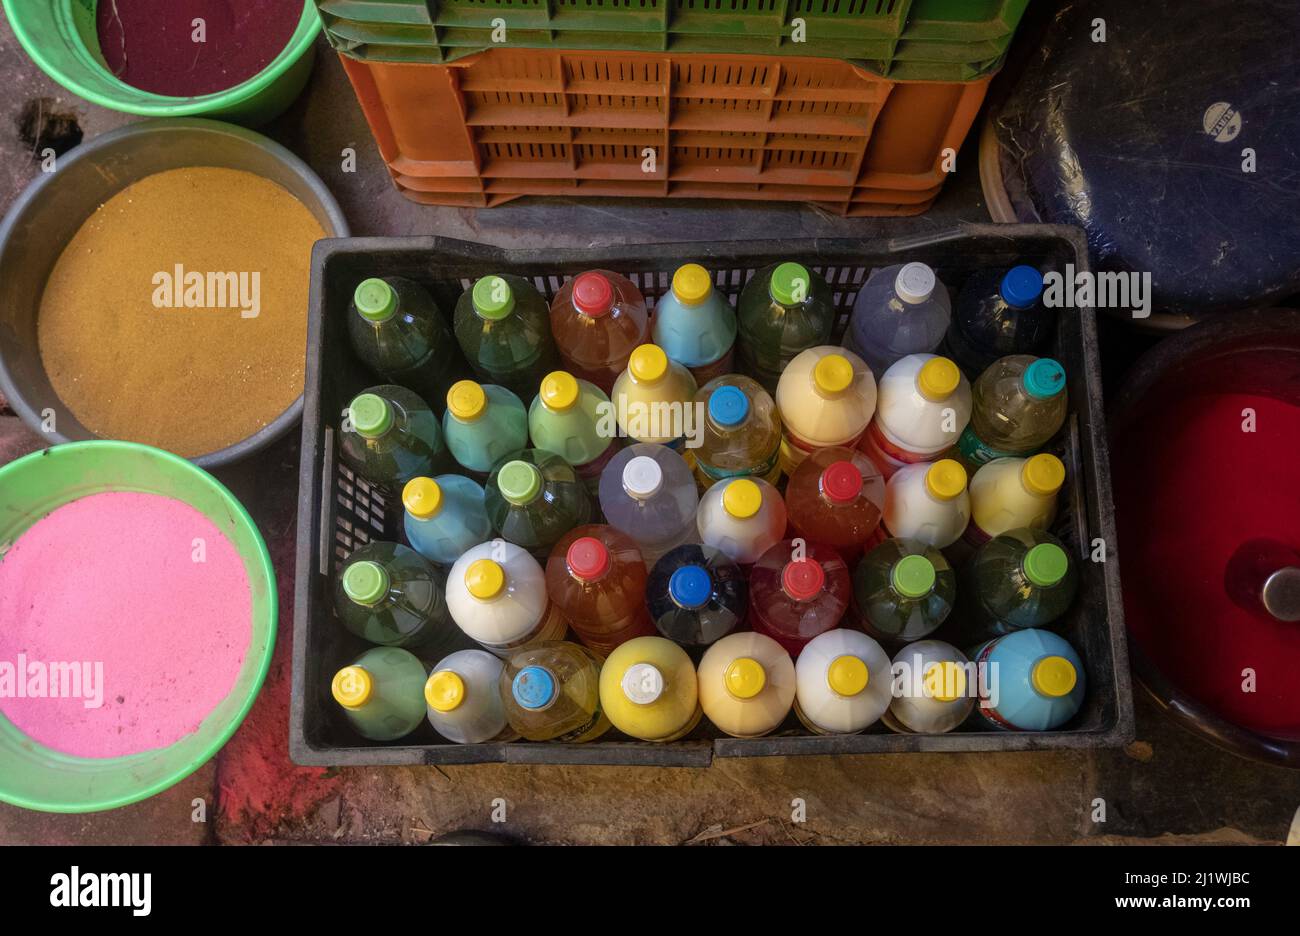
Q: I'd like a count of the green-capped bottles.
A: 8